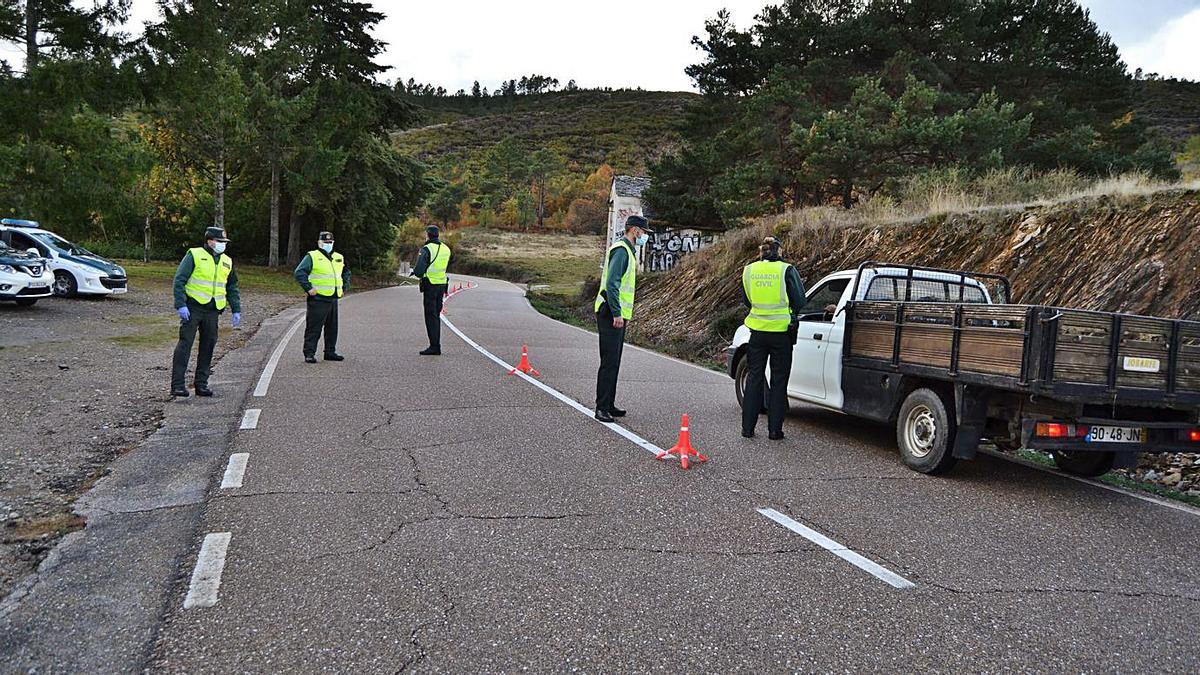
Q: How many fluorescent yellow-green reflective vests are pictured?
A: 5